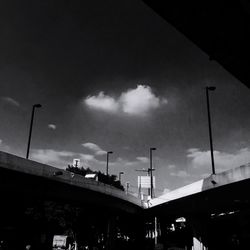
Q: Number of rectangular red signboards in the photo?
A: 0